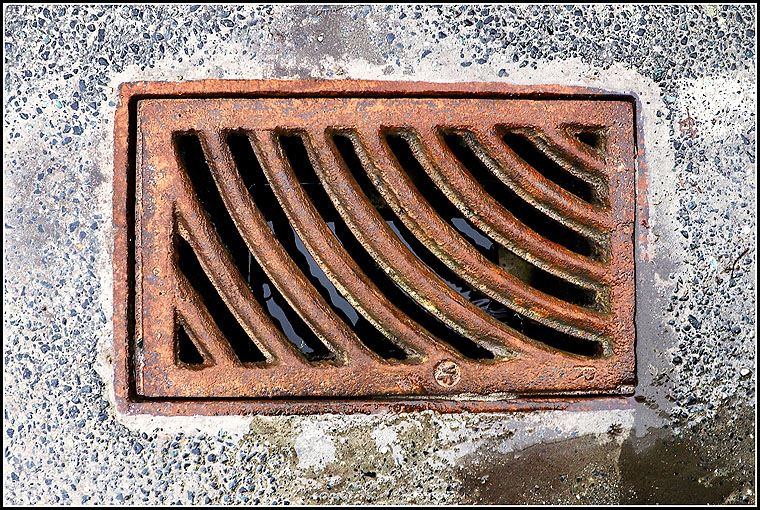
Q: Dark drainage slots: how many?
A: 10